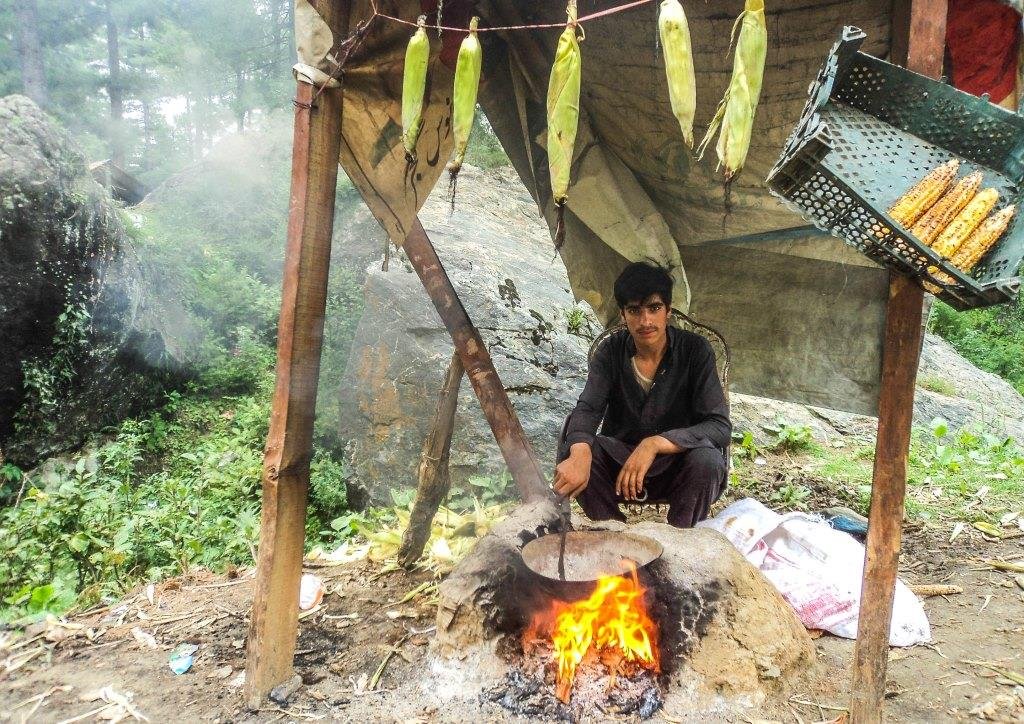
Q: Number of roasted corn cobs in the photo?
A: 4